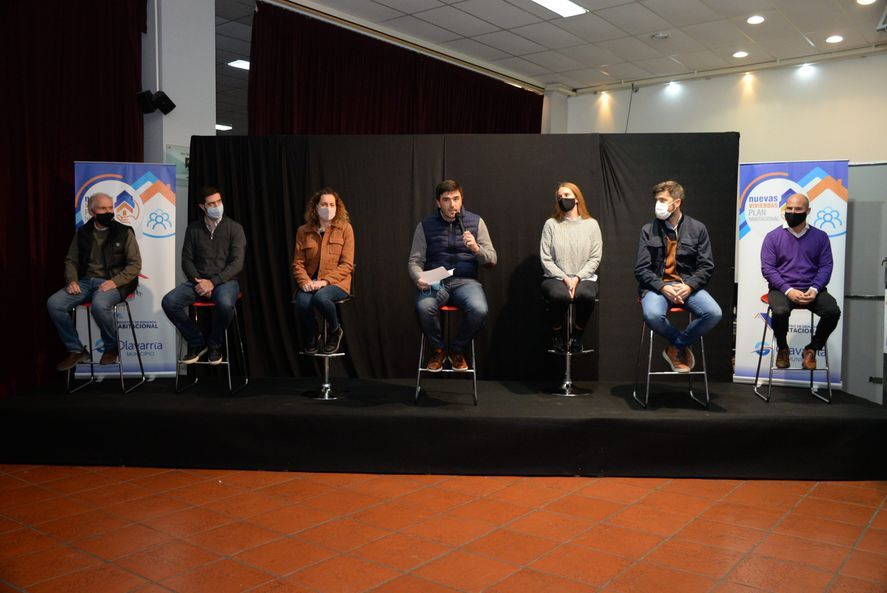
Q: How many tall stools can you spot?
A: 7